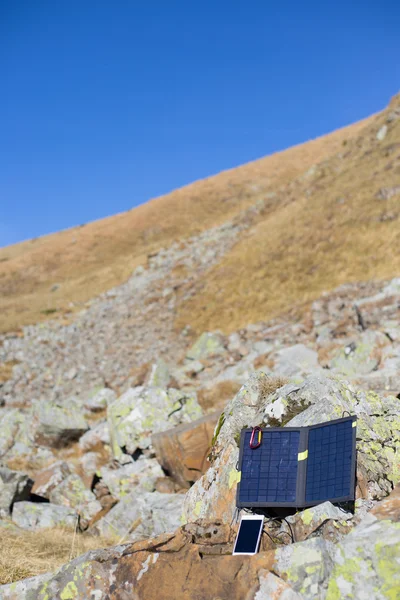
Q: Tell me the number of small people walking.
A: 0